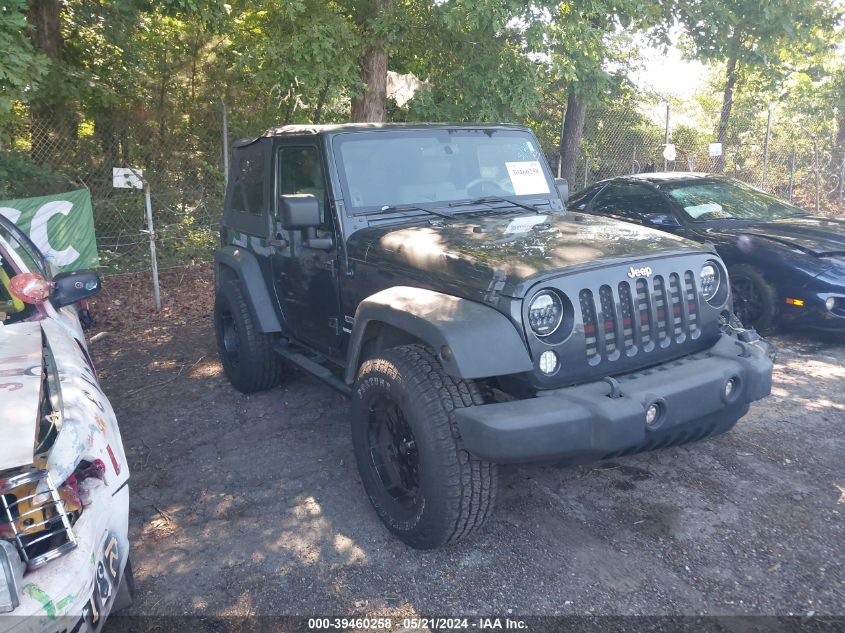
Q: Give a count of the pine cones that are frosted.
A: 0